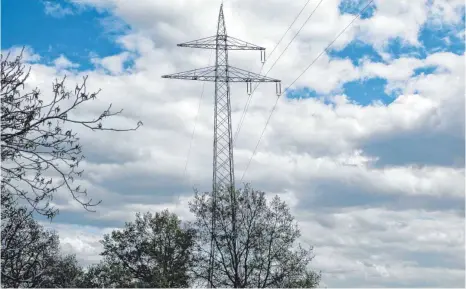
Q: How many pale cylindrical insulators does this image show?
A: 3